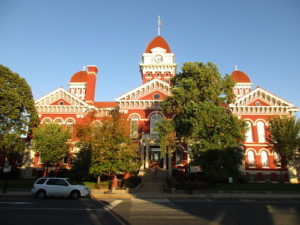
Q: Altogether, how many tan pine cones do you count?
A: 0